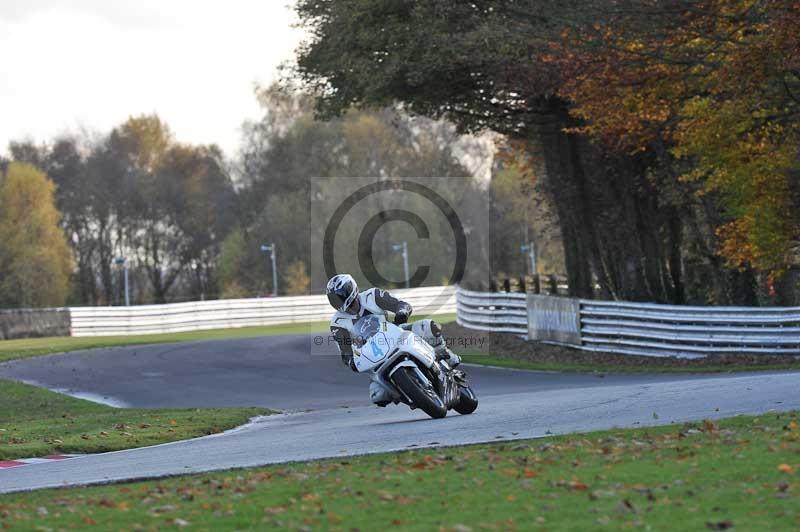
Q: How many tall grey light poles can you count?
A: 4